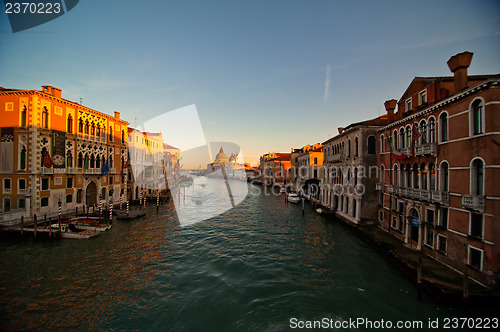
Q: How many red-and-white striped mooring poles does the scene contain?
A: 8